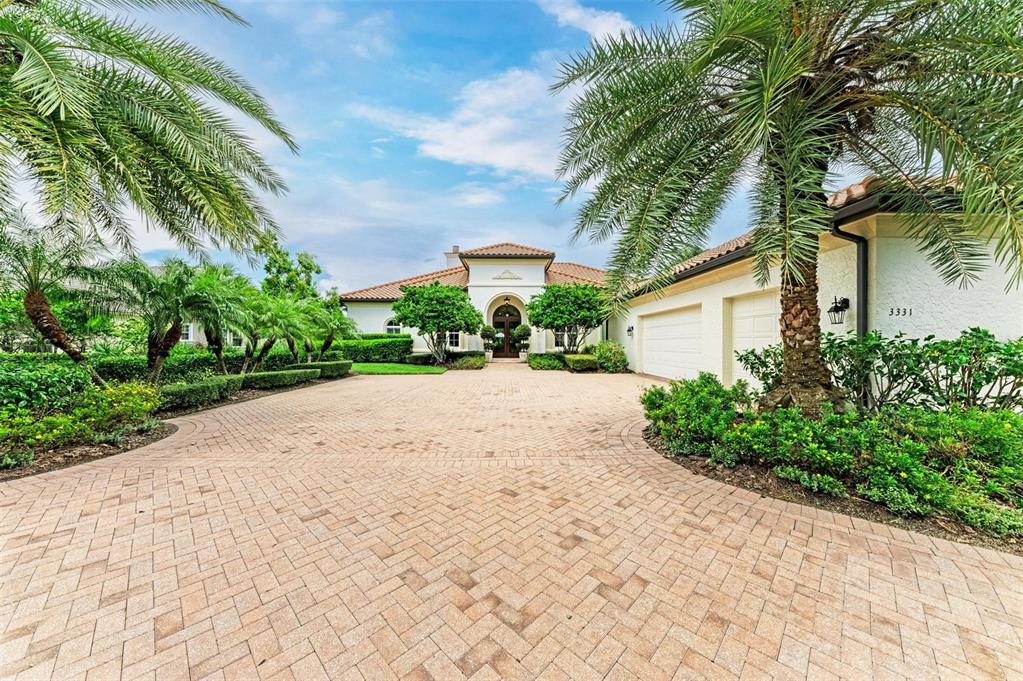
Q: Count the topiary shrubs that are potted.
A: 2